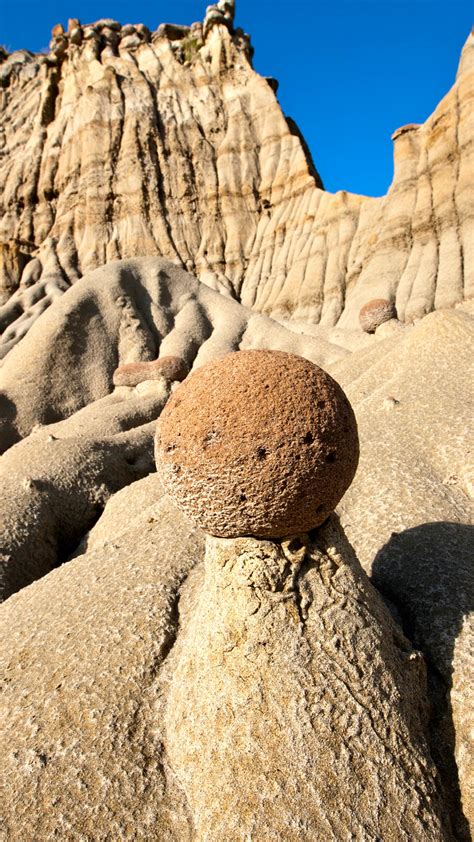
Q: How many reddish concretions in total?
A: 3